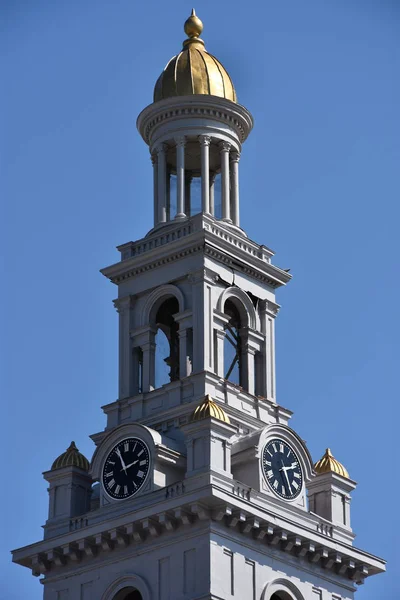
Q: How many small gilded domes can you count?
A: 3